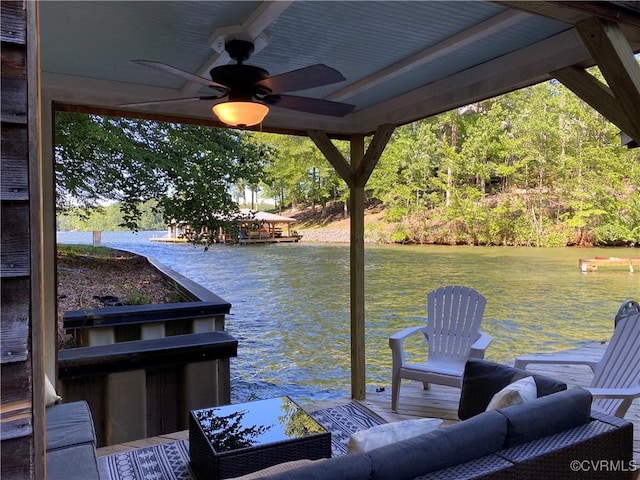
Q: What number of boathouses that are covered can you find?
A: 1